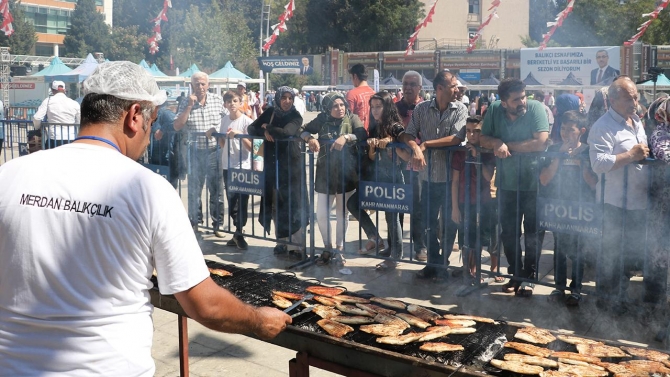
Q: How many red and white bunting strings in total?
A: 7